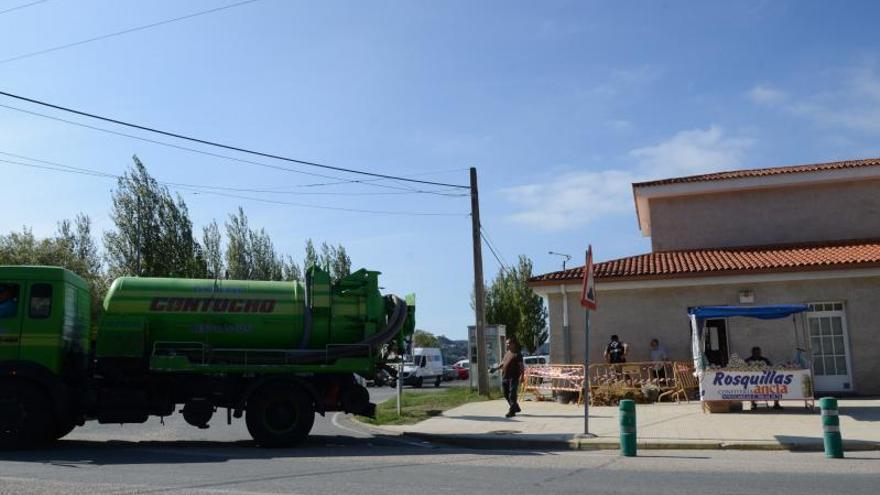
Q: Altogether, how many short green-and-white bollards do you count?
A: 2